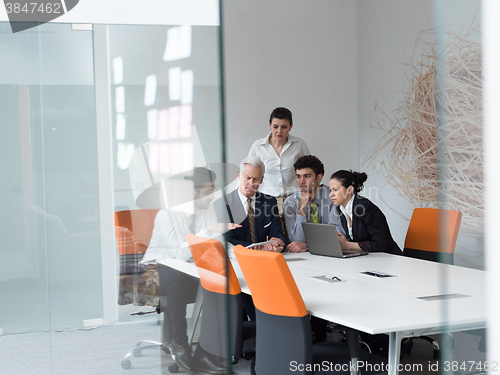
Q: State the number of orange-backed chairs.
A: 4